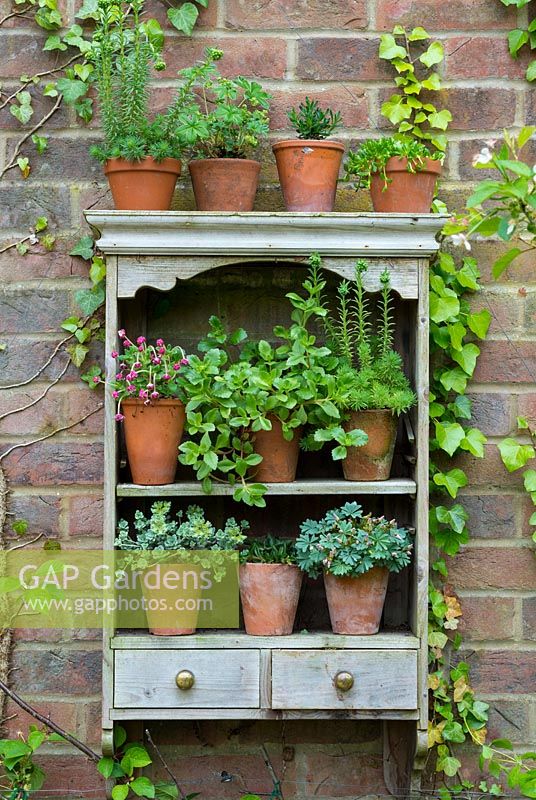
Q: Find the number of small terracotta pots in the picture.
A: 10